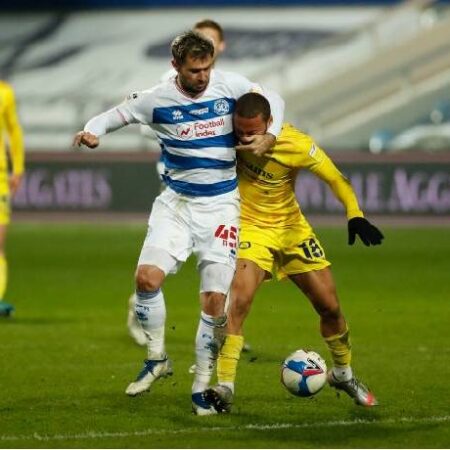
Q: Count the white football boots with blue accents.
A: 2